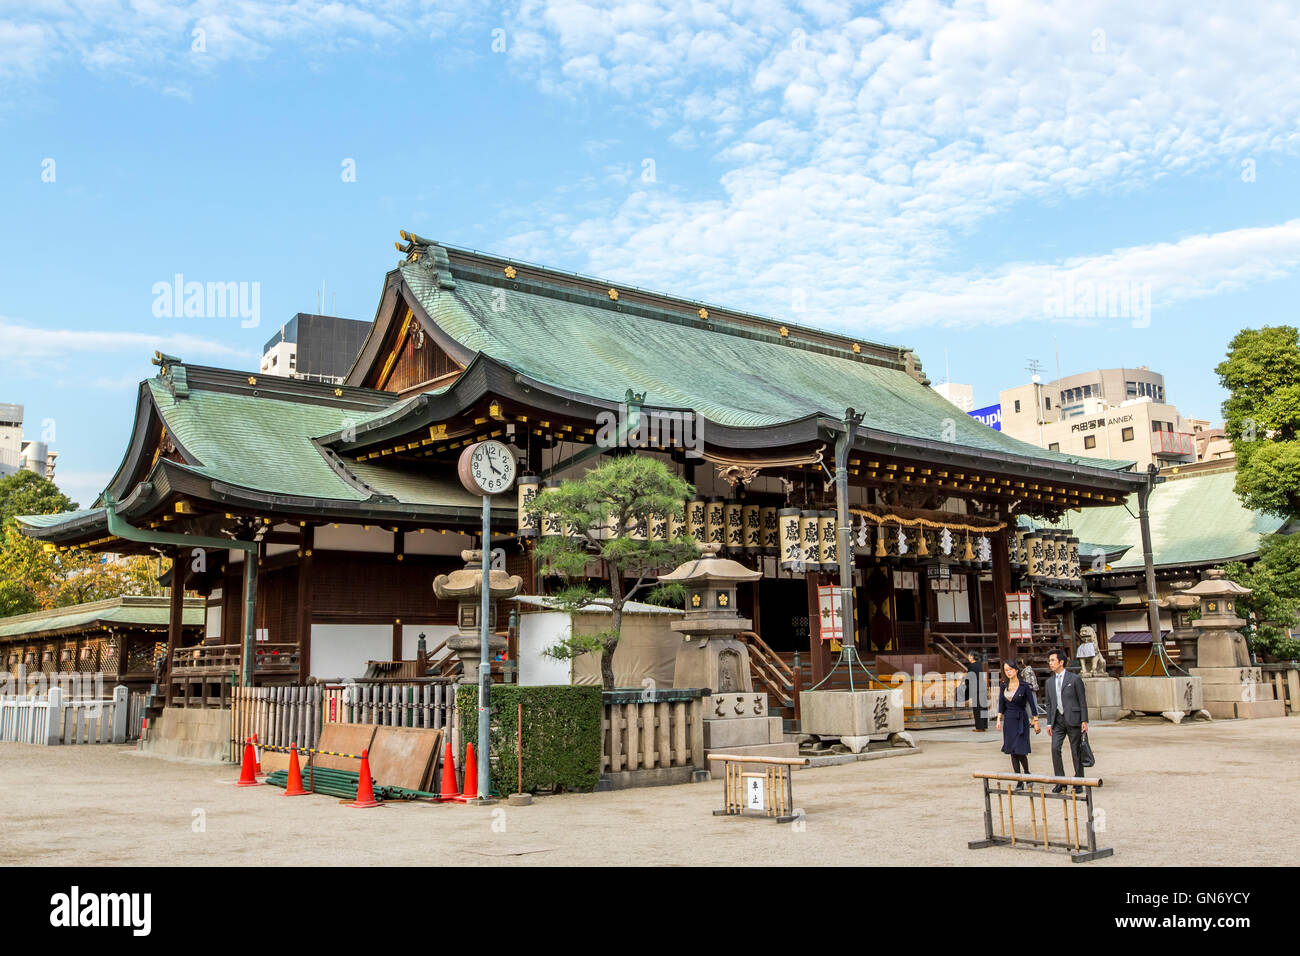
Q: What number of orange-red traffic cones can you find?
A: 6